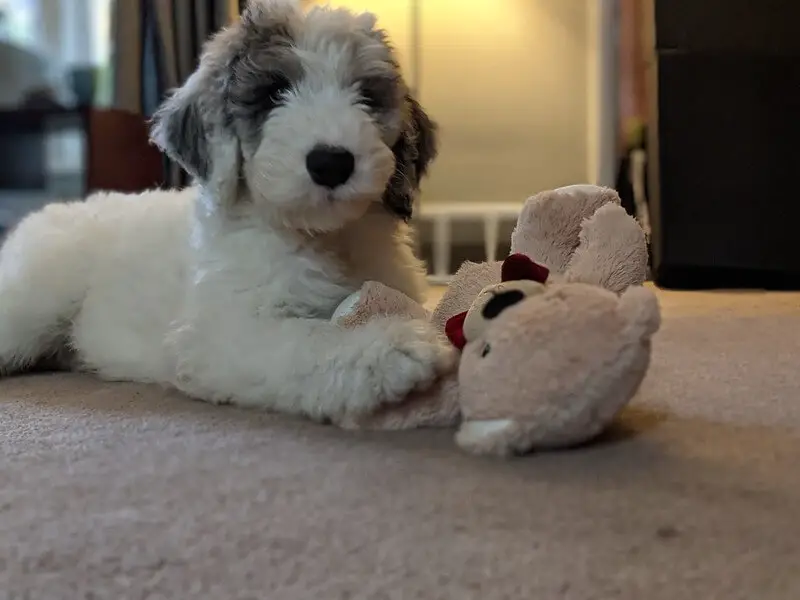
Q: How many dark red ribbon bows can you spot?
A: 1